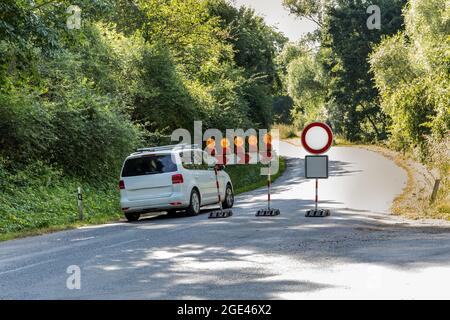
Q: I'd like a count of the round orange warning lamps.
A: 5